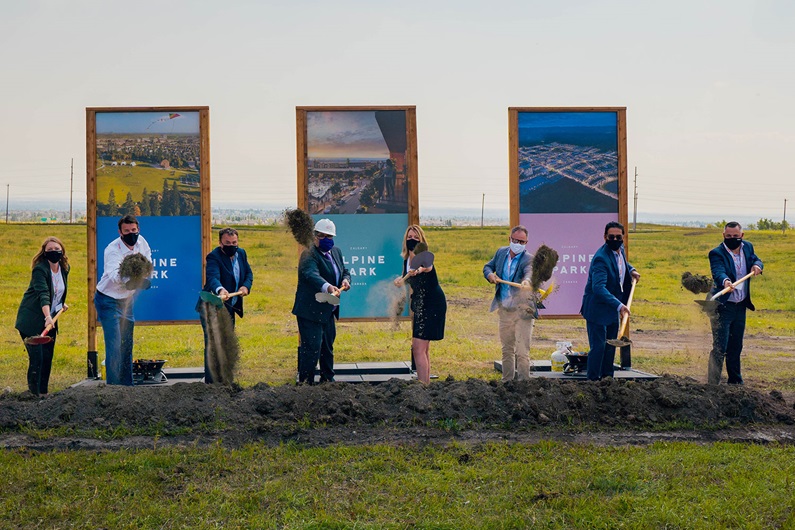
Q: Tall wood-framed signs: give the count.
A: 3